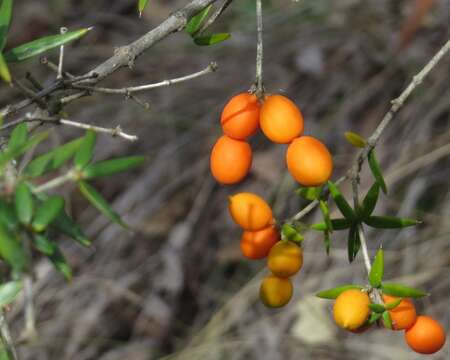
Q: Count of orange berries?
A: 11